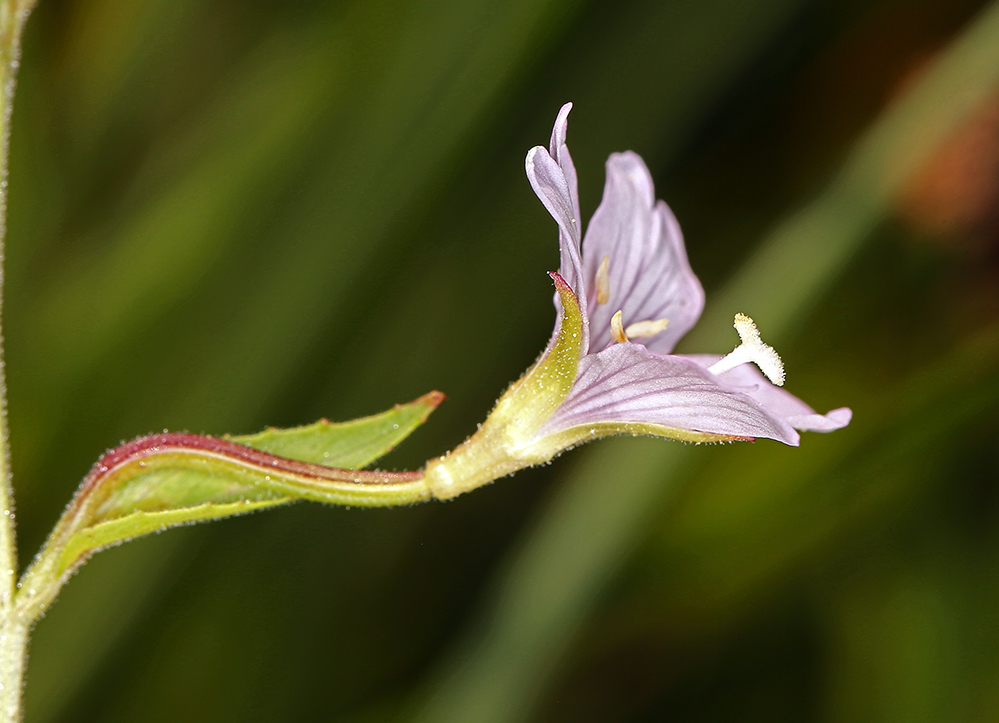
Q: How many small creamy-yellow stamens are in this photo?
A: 3